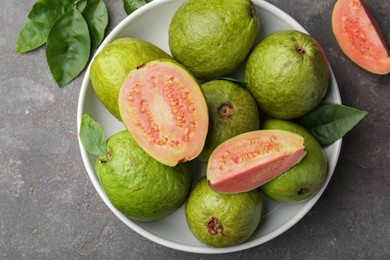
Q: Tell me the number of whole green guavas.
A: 7